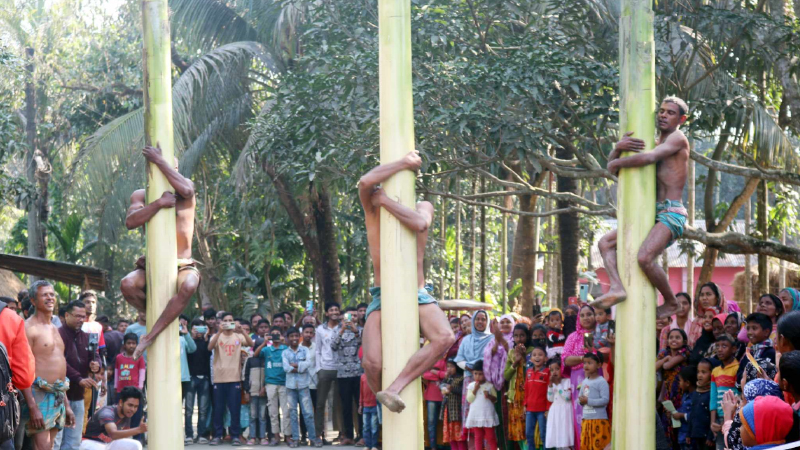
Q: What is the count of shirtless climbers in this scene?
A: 3